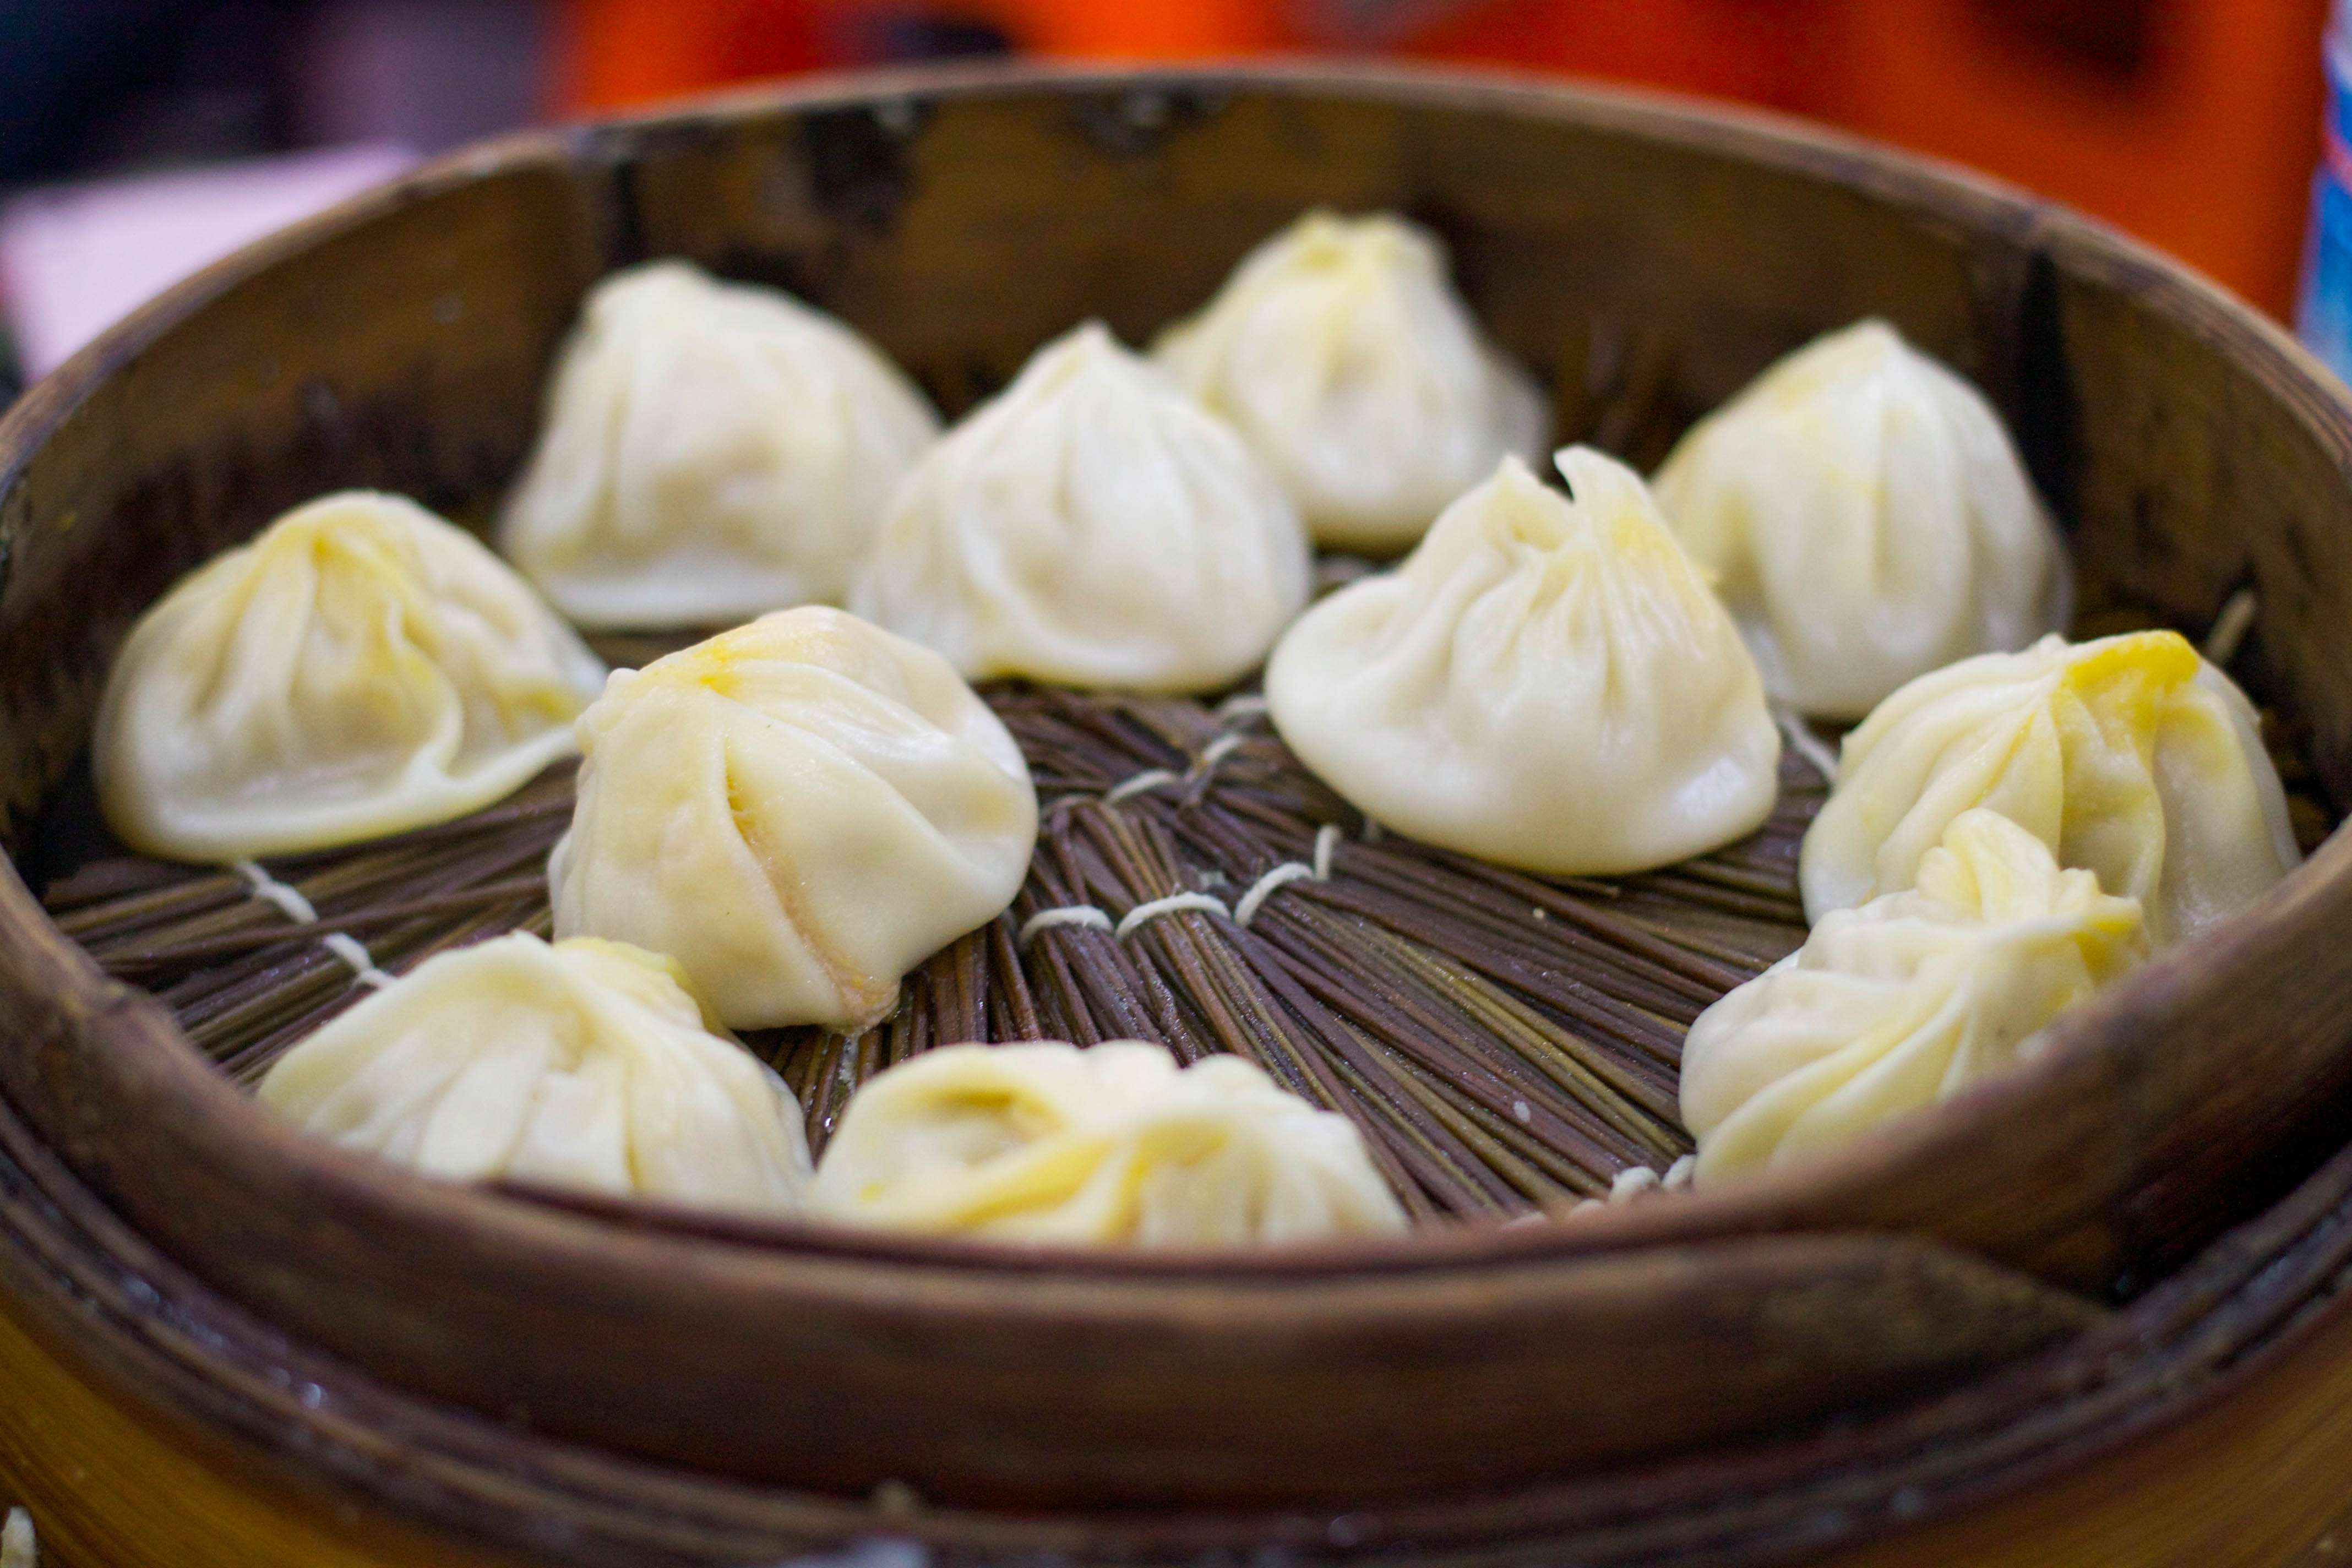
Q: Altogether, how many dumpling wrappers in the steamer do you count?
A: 11